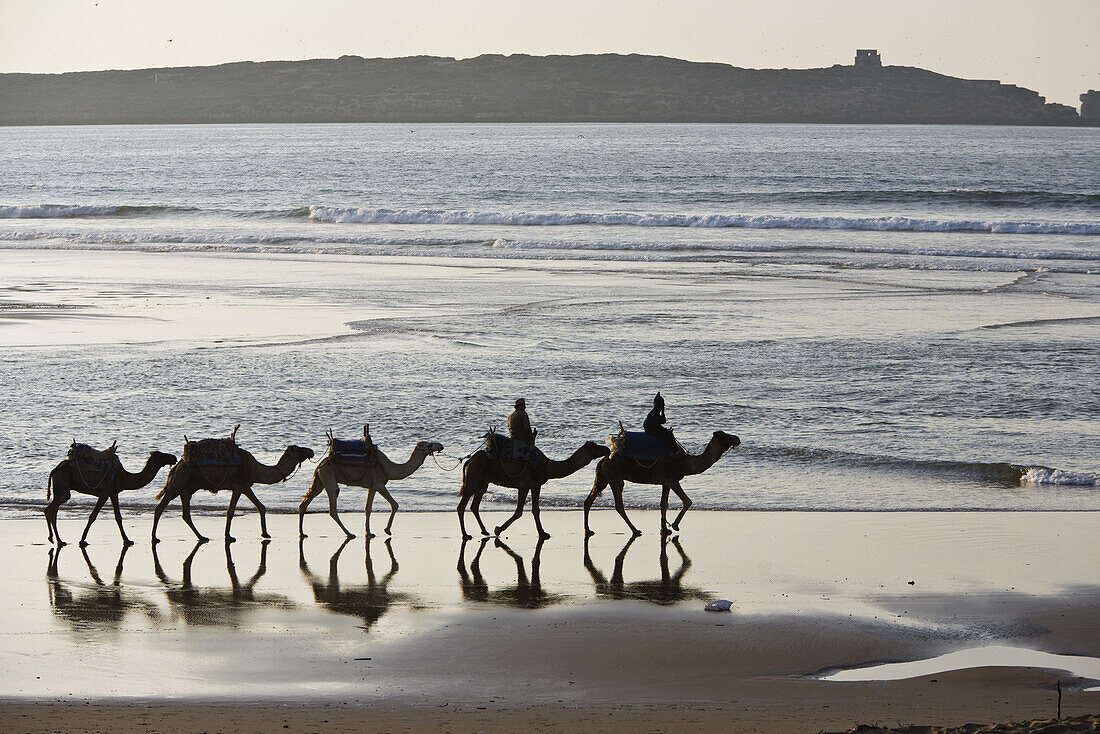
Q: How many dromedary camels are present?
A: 5